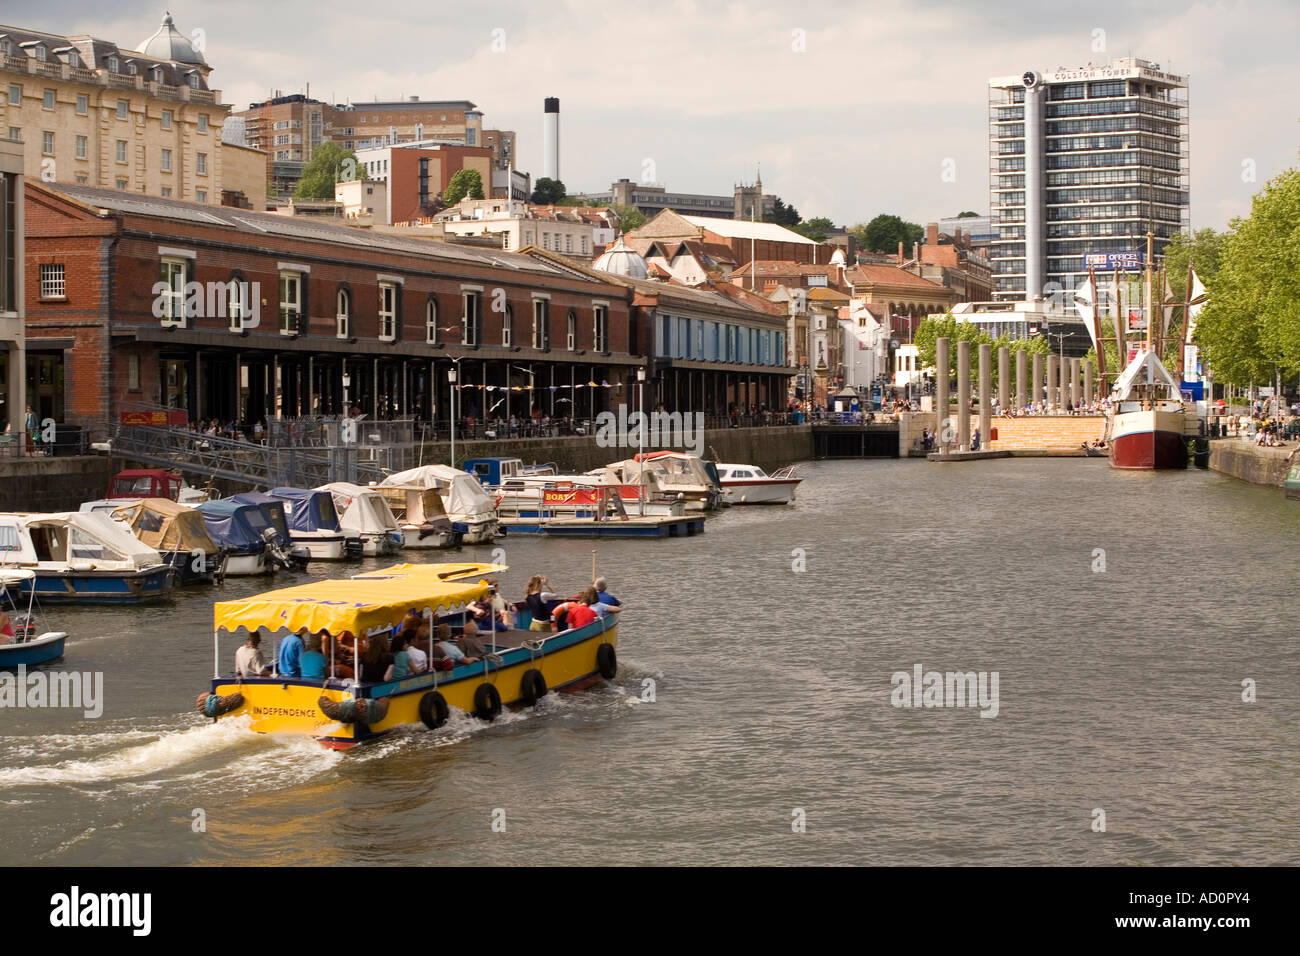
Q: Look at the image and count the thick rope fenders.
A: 2